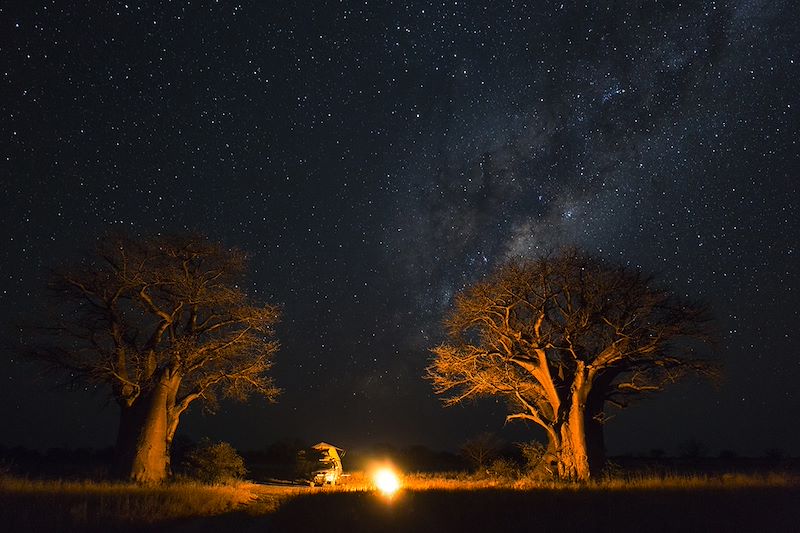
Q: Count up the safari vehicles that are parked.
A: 1